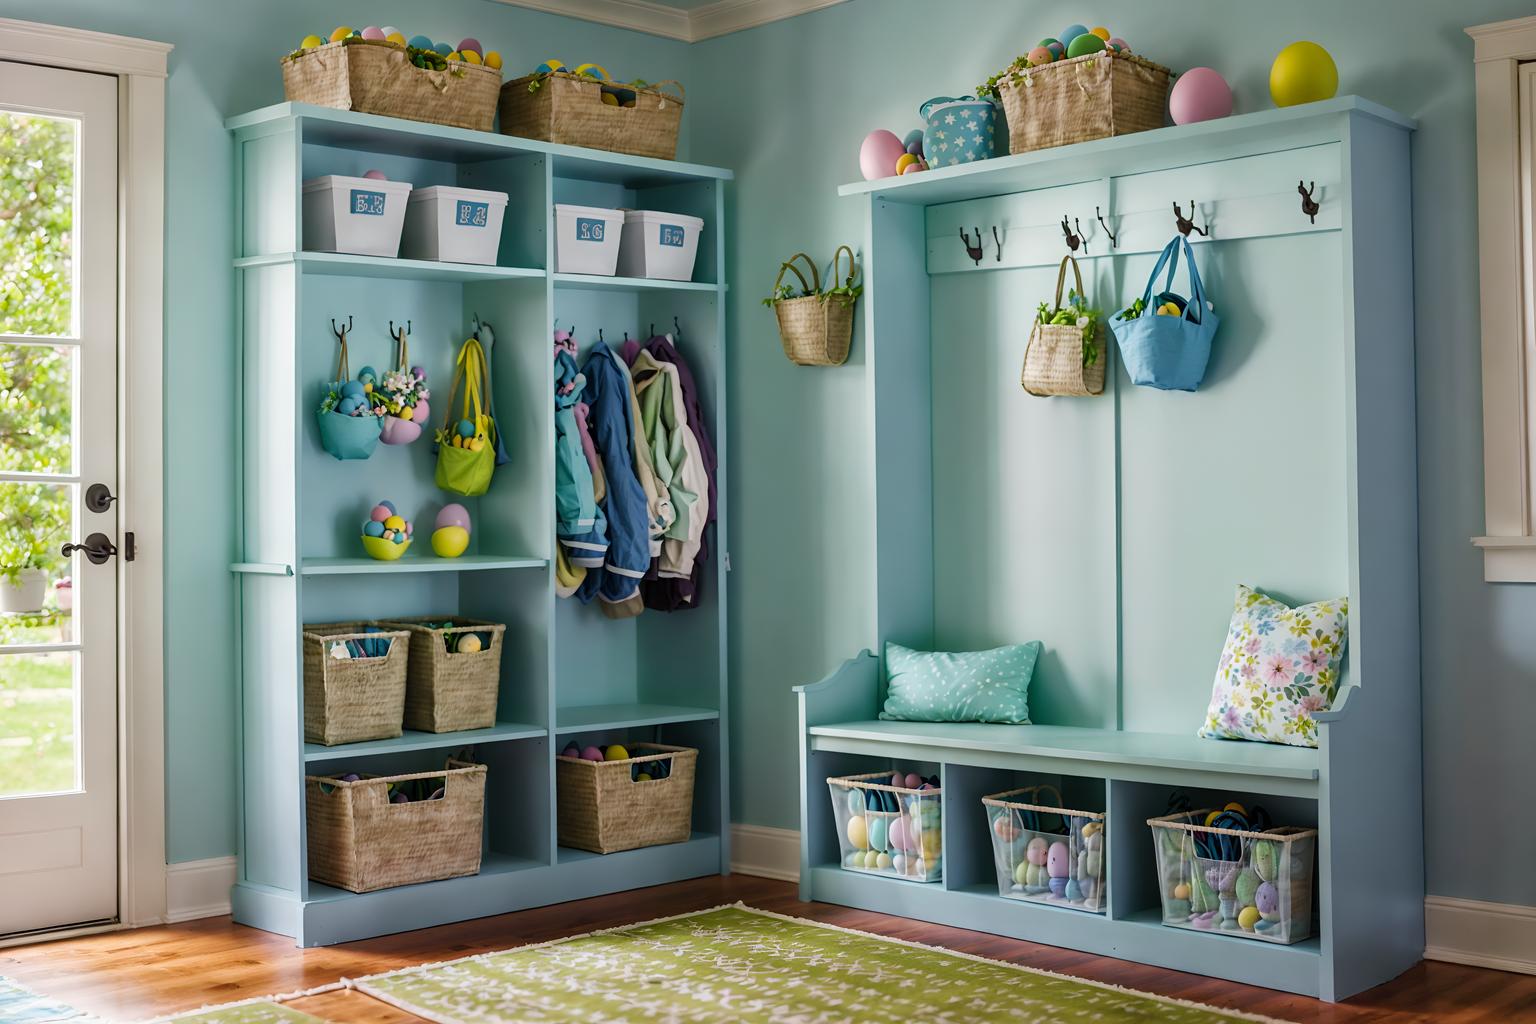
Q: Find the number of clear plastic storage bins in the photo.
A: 3